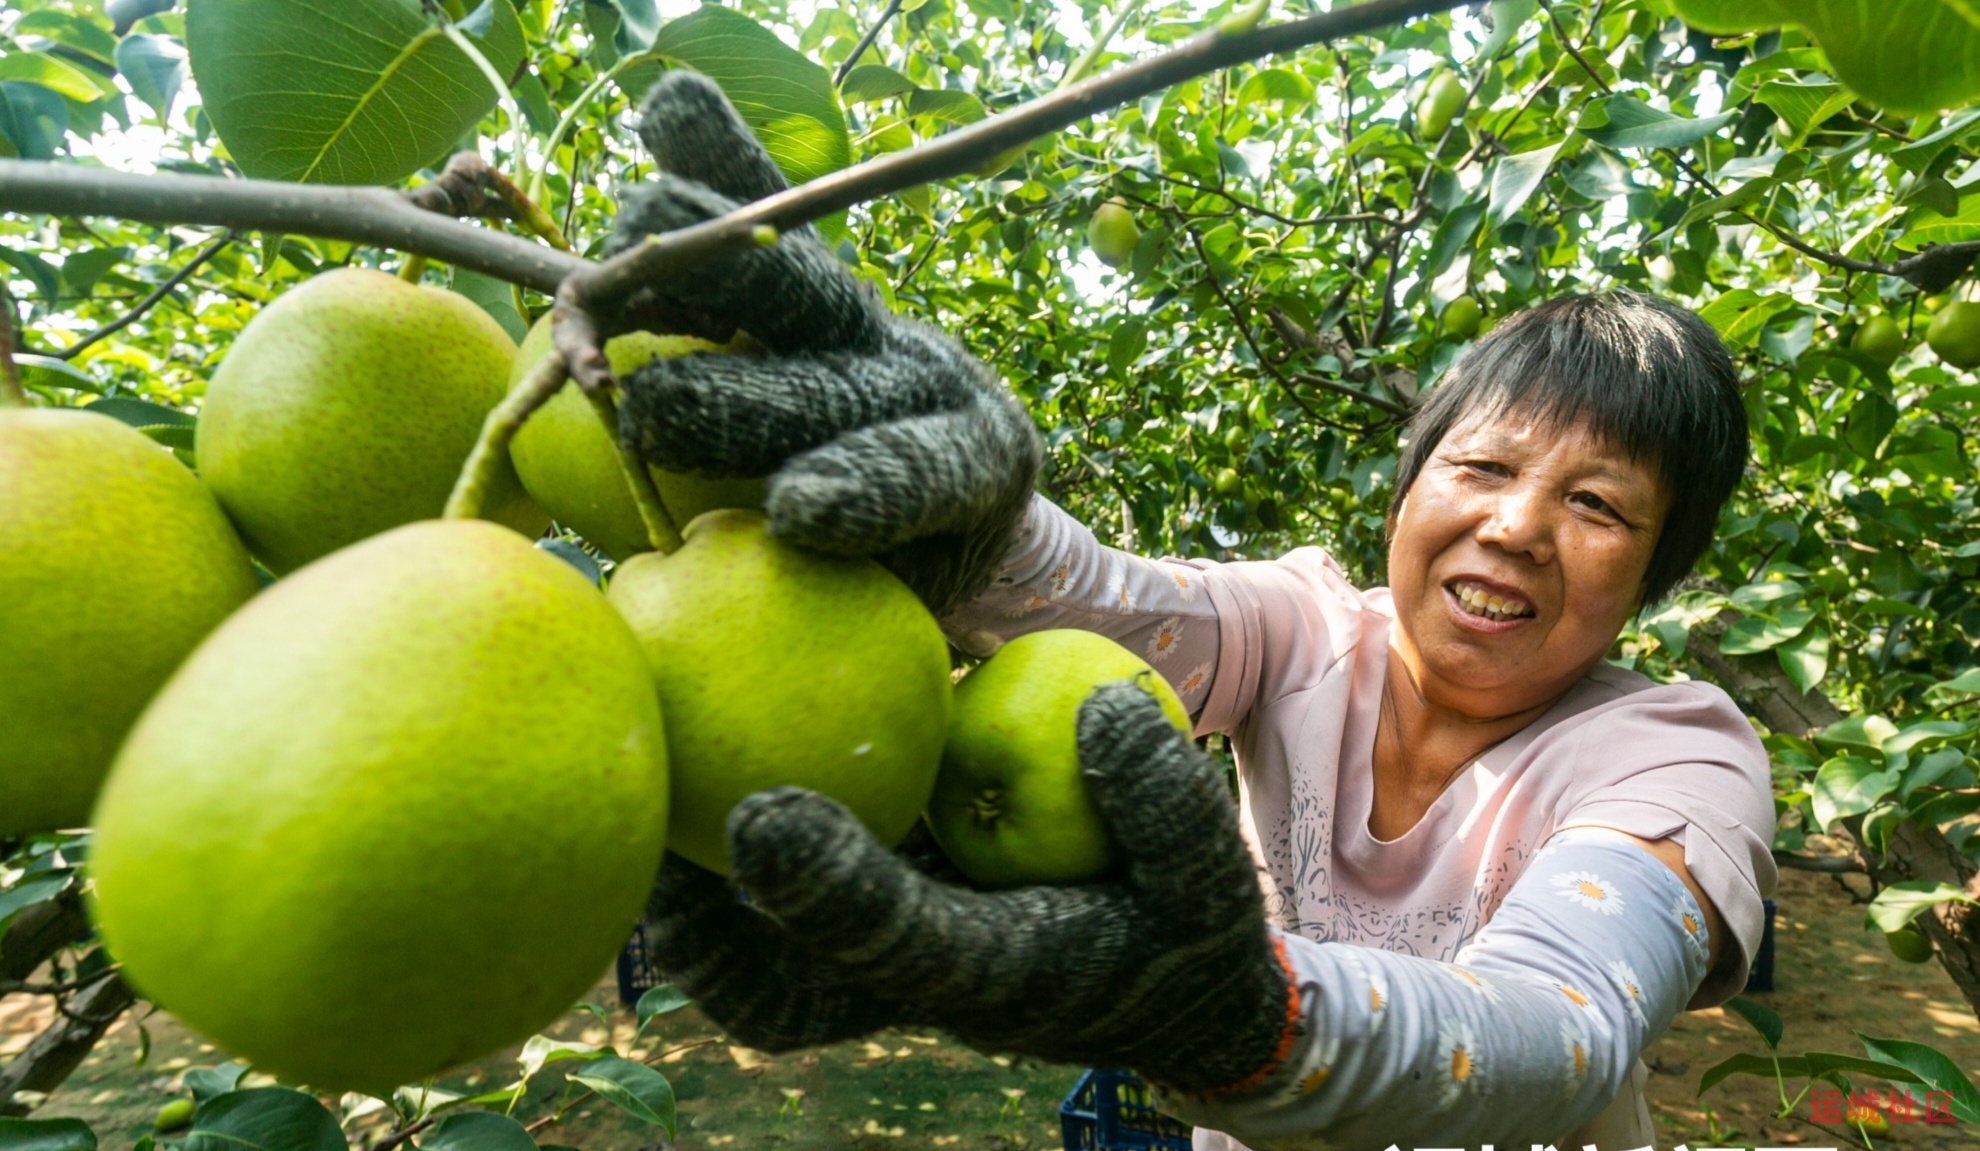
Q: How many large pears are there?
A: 6